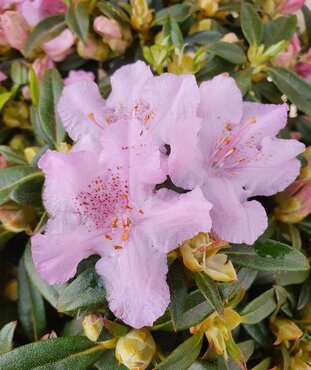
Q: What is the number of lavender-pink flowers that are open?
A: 3